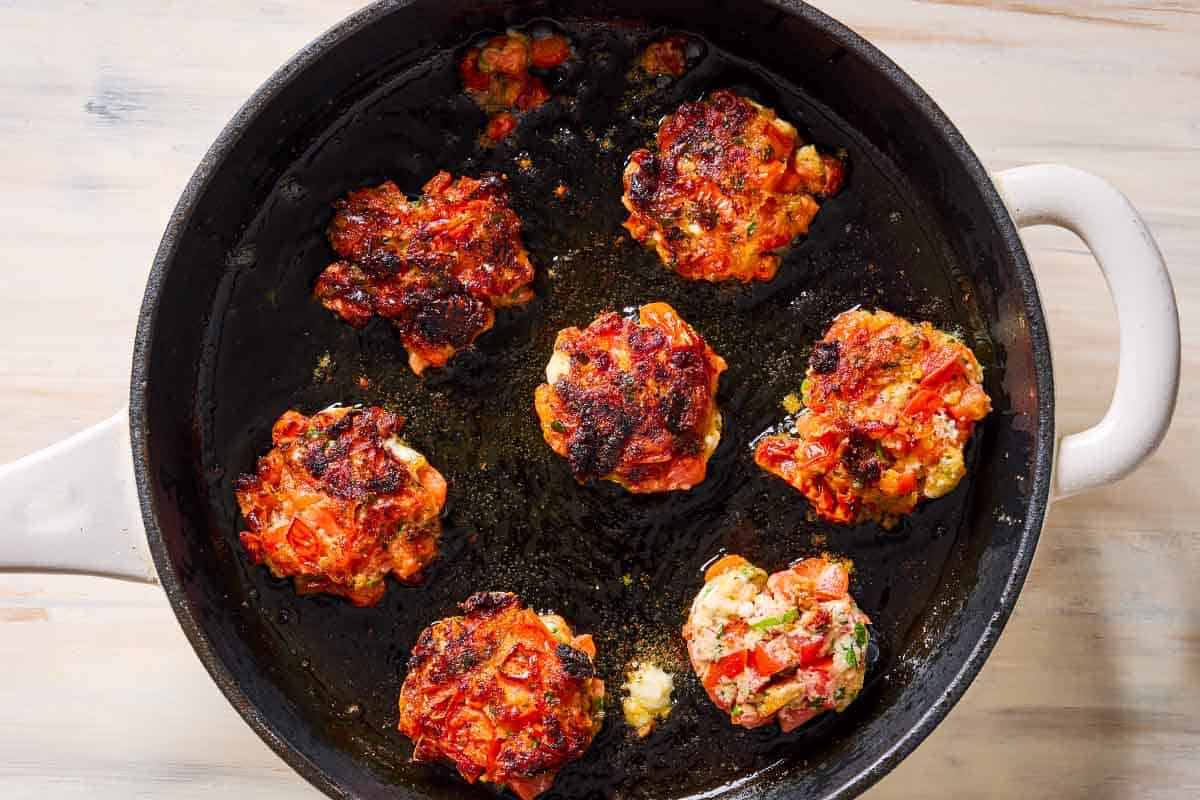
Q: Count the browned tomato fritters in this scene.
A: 6